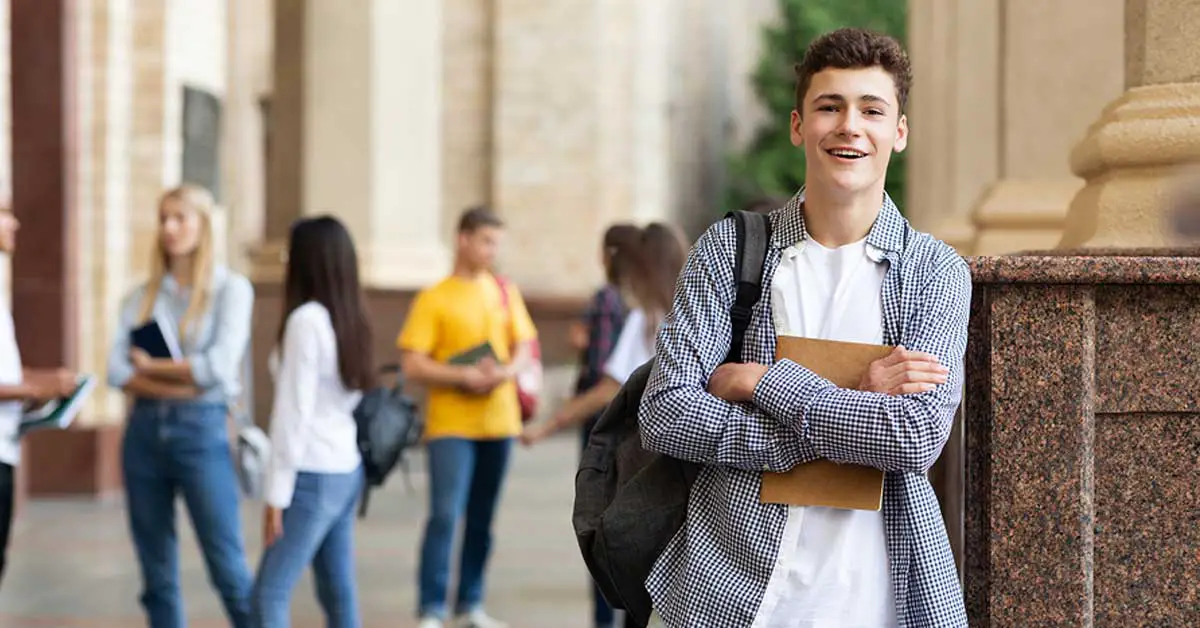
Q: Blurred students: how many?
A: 6